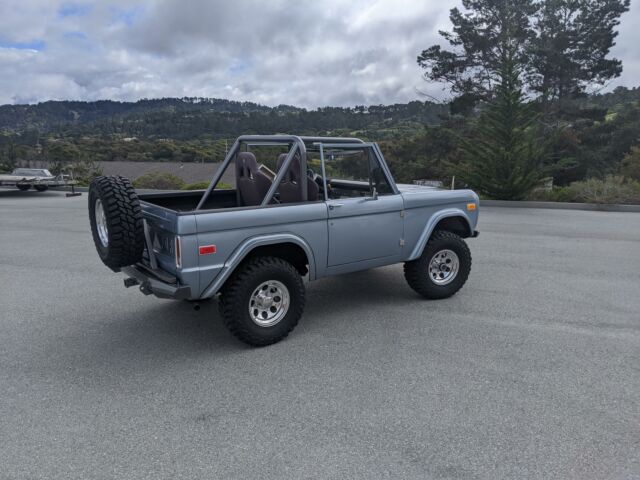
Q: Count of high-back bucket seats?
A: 2